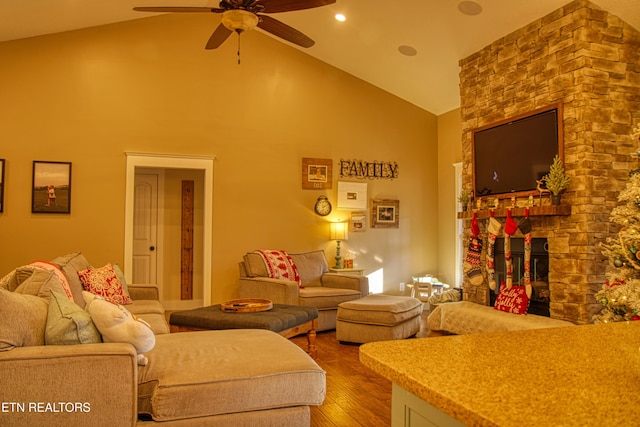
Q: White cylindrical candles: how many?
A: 0